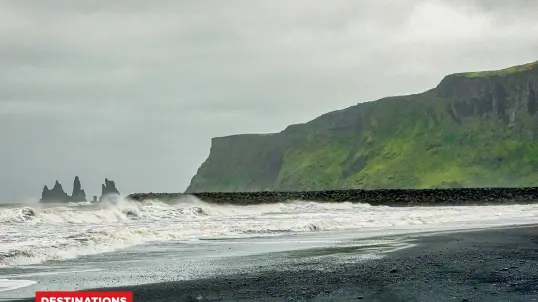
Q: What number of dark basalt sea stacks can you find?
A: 3